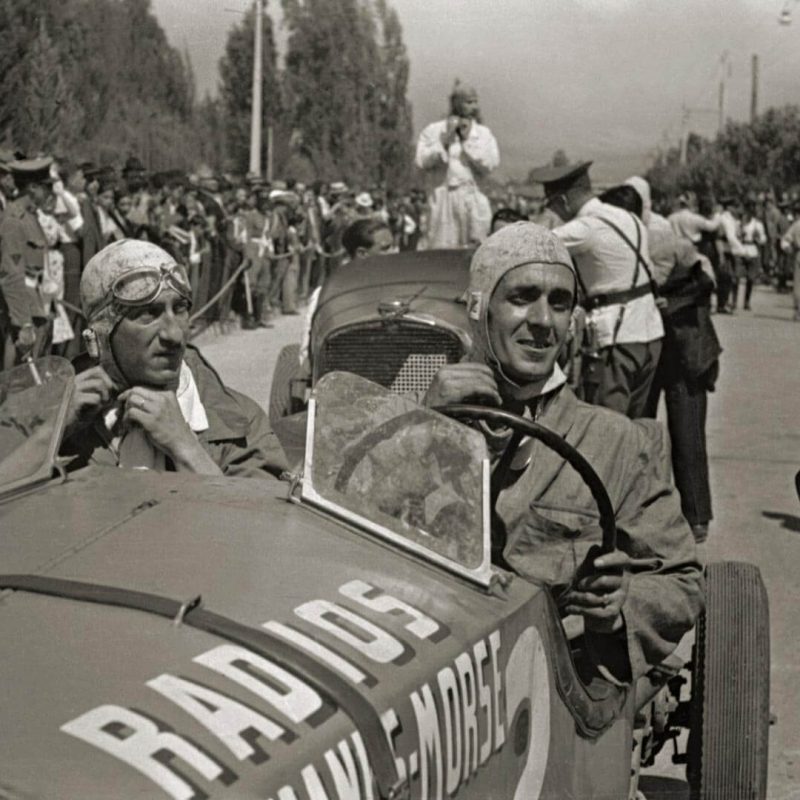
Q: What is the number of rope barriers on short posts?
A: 1